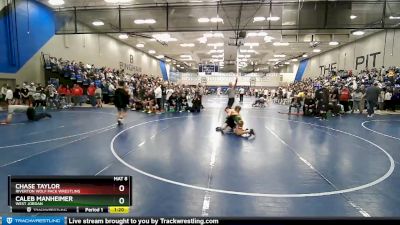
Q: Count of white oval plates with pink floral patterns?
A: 0